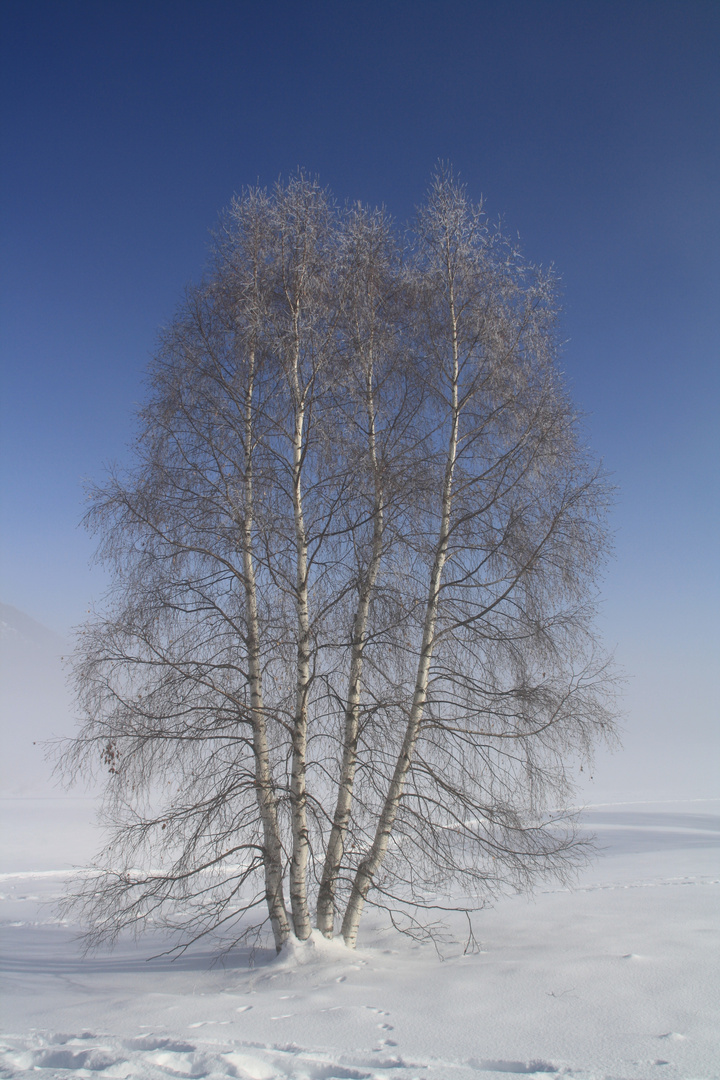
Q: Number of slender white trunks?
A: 4